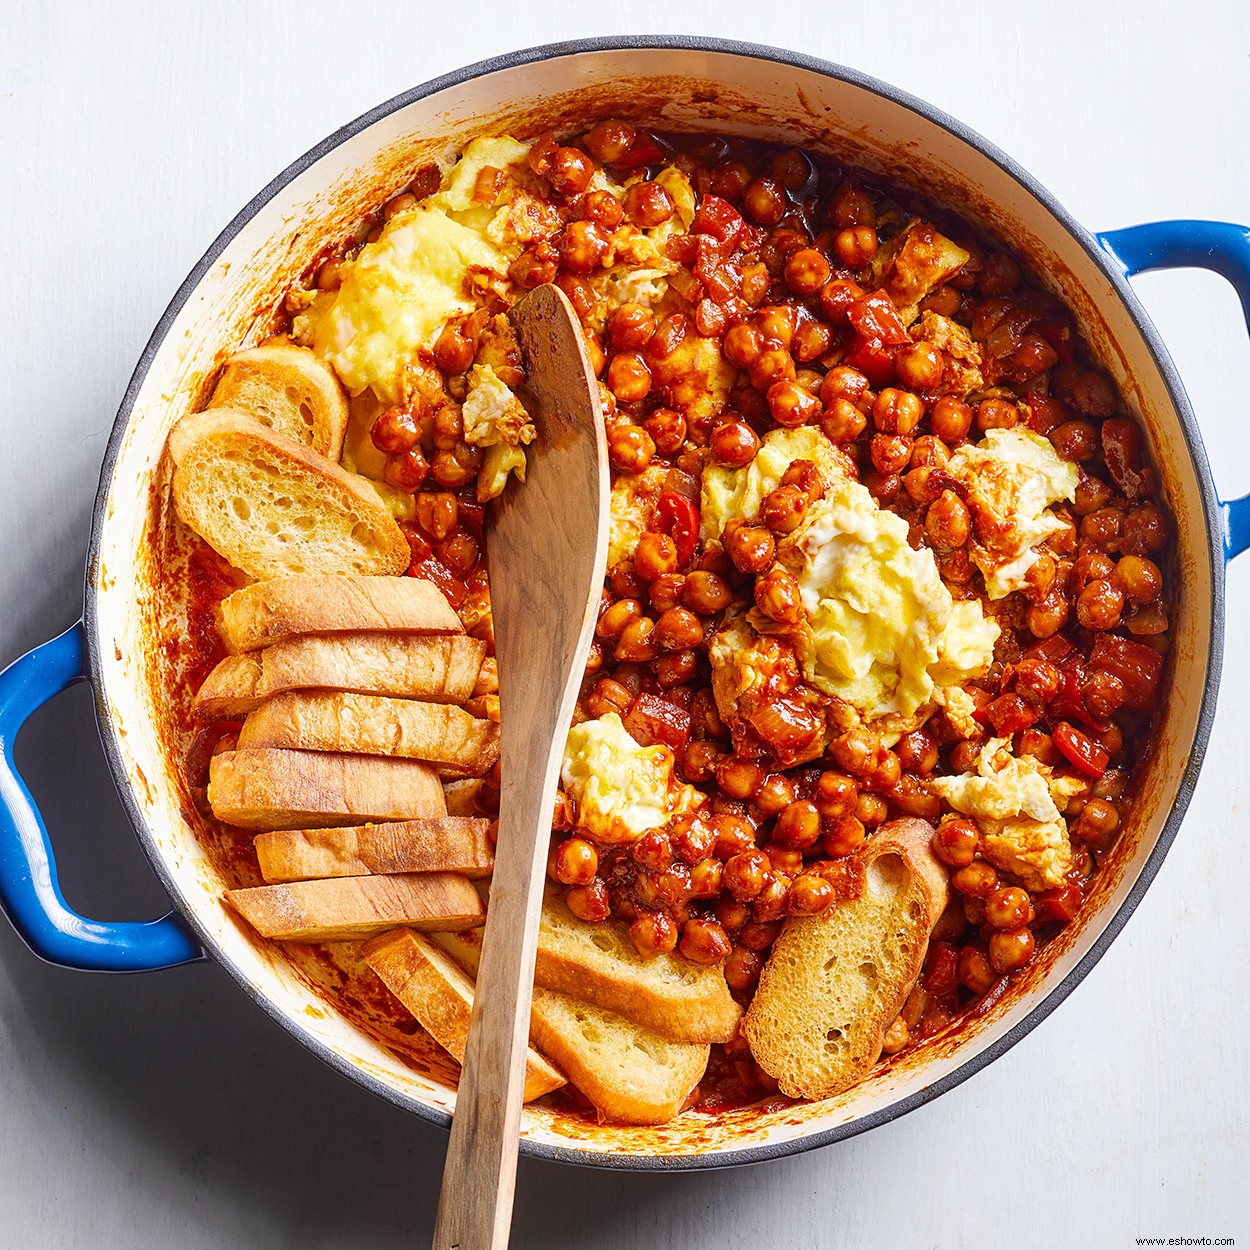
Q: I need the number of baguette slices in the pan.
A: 12